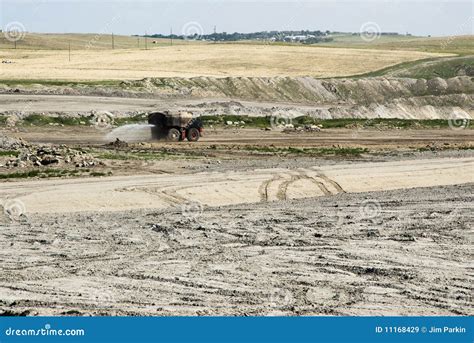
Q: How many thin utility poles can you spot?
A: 7